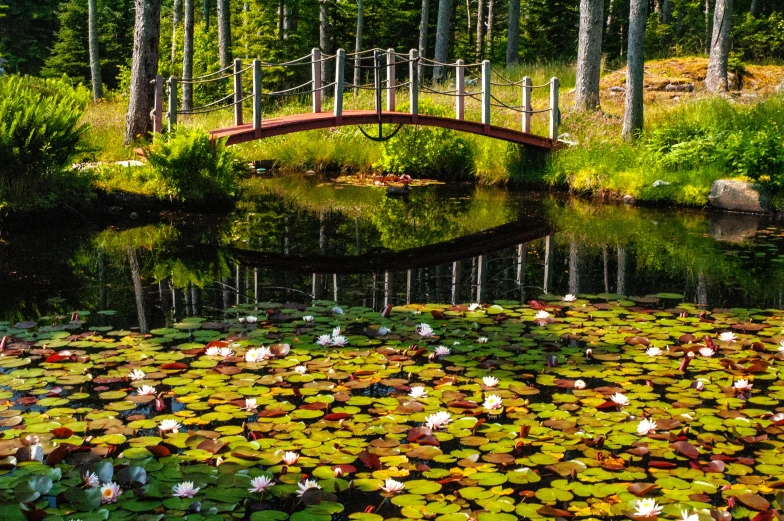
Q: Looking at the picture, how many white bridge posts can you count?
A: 12